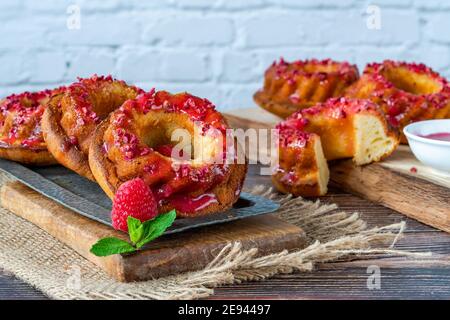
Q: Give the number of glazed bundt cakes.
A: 6